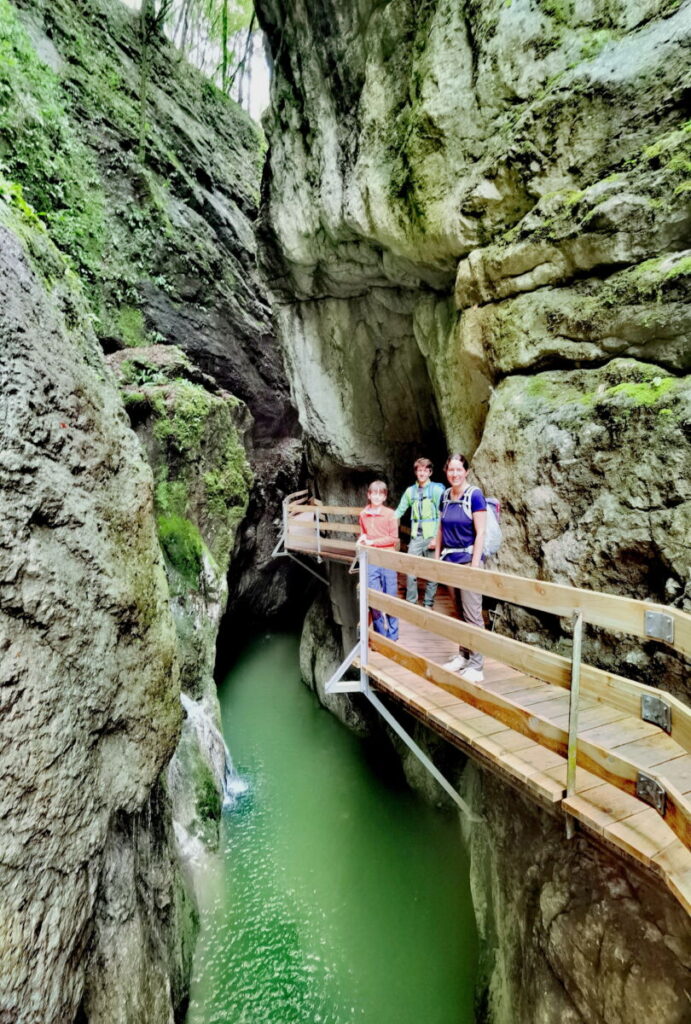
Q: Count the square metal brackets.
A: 3